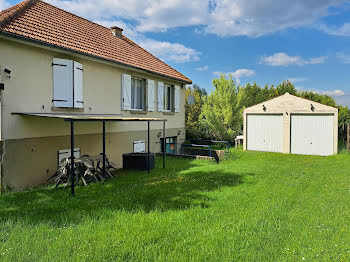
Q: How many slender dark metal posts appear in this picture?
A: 4